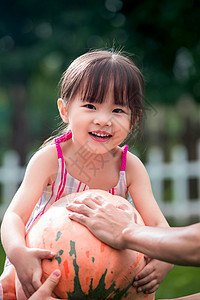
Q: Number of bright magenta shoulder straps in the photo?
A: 2